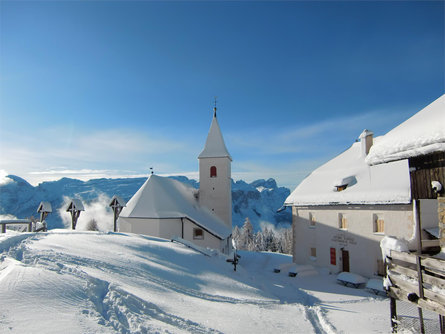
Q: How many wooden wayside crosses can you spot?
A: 3